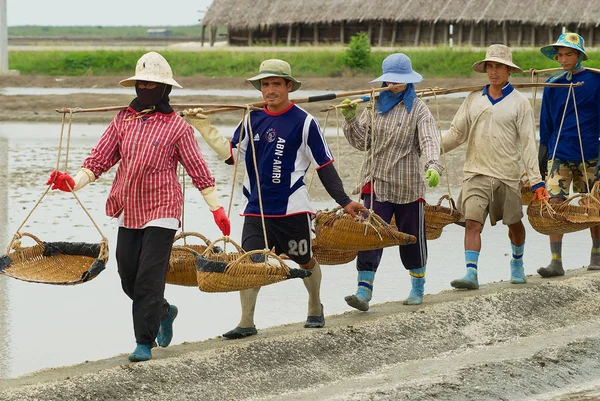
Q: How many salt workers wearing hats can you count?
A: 5